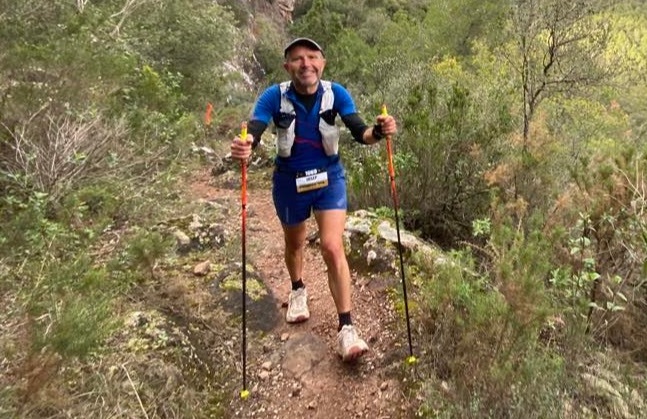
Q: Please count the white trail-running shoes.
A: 2